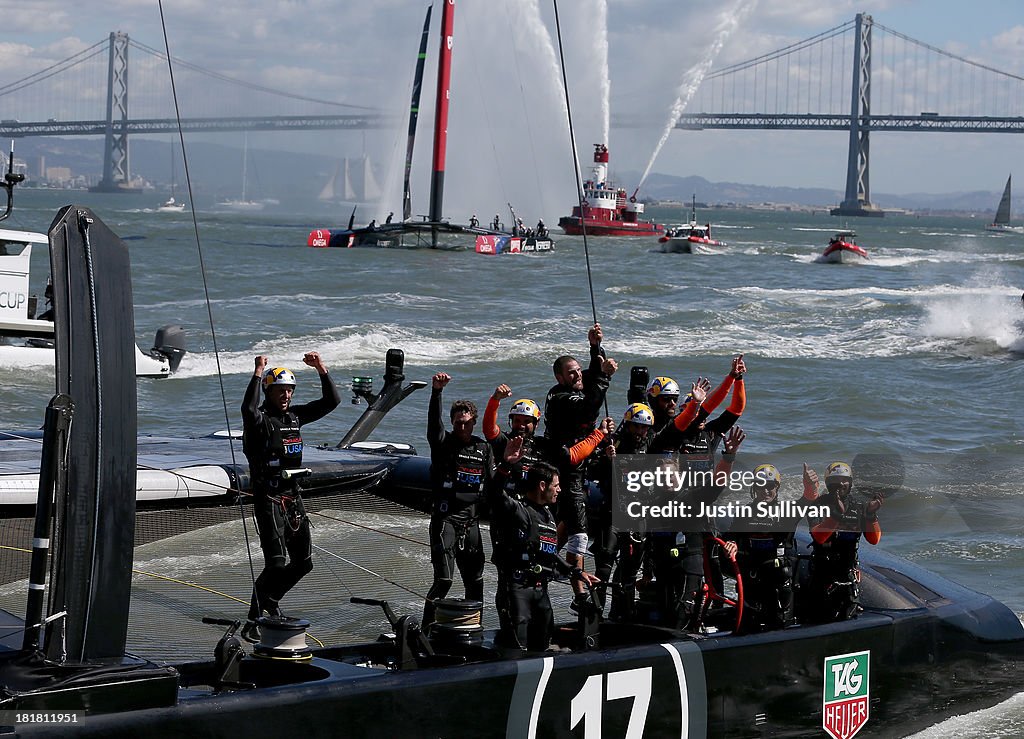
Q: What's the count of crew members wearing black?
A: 11